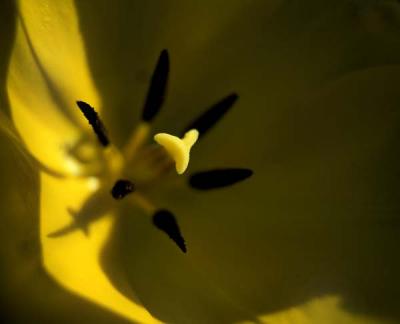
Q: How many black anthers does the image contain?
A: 6